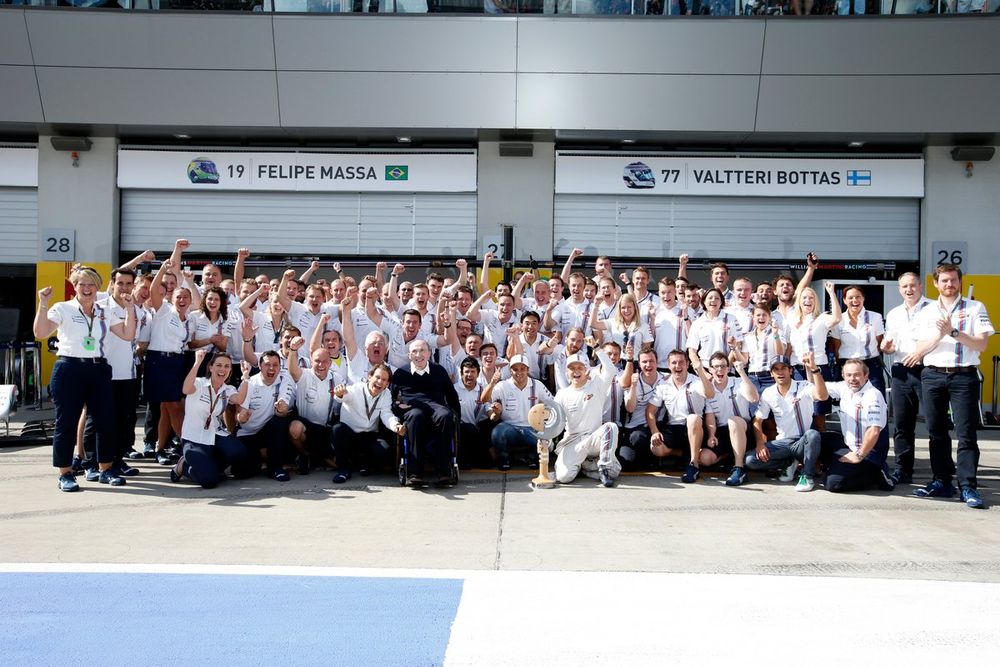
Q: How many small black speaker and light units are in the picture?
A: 3